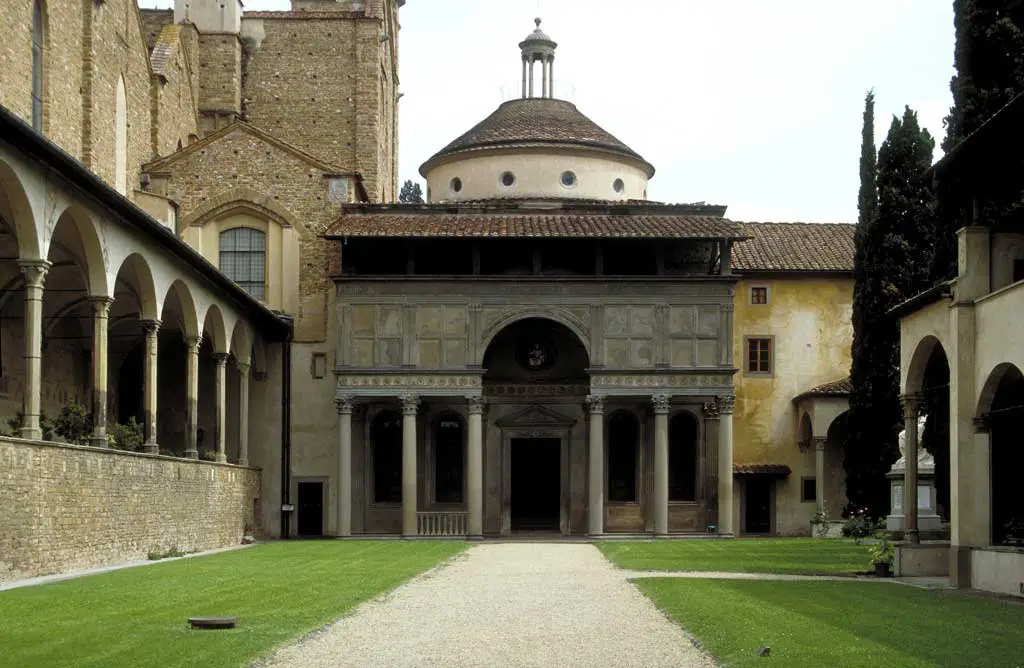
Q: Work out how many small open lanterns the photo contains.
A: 1